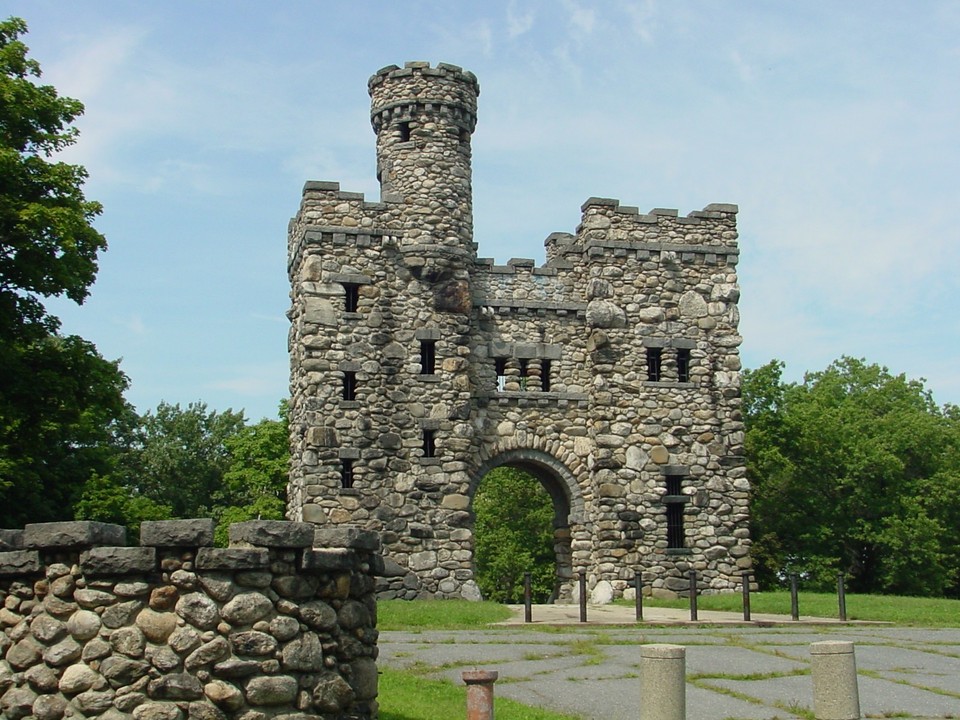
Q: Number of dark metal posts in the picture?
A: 7